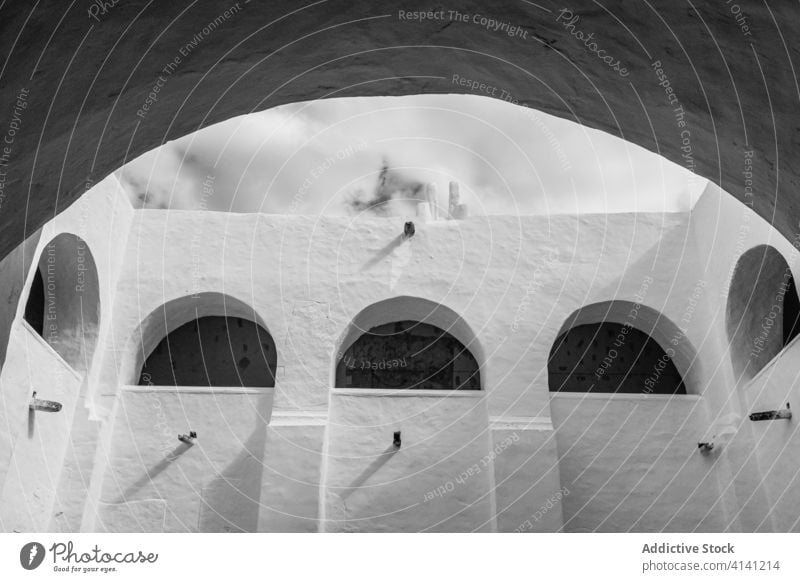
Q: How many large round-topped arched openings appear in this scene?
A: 5